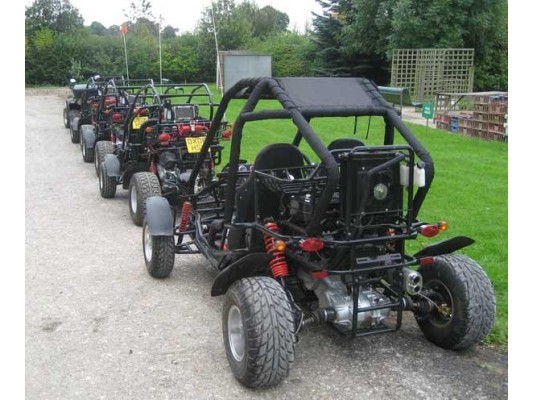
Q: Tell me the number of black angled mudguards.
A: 2